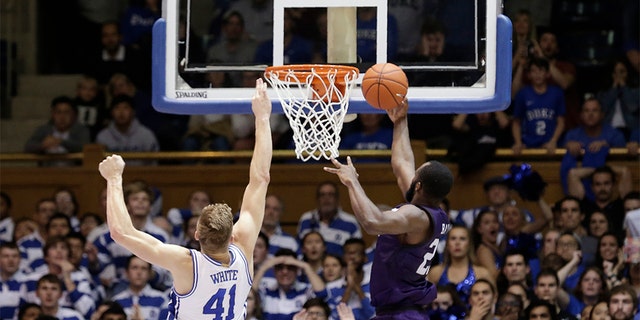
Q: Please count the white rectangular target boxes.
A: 1